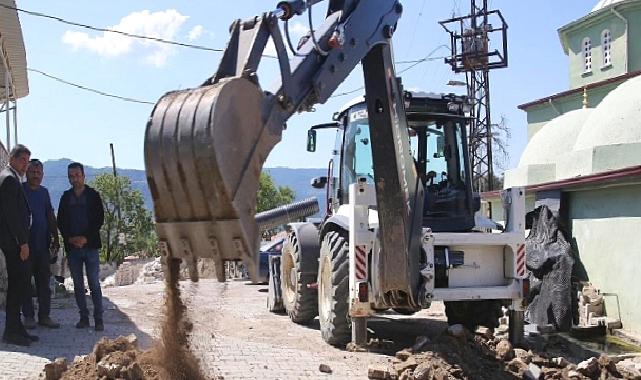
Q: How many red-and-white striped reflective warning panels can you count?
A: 2